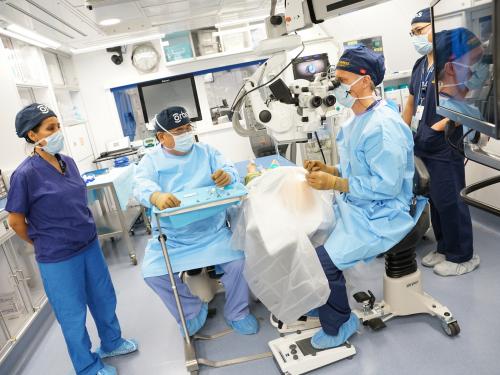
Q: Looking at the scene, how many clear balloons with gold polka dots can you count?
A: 0